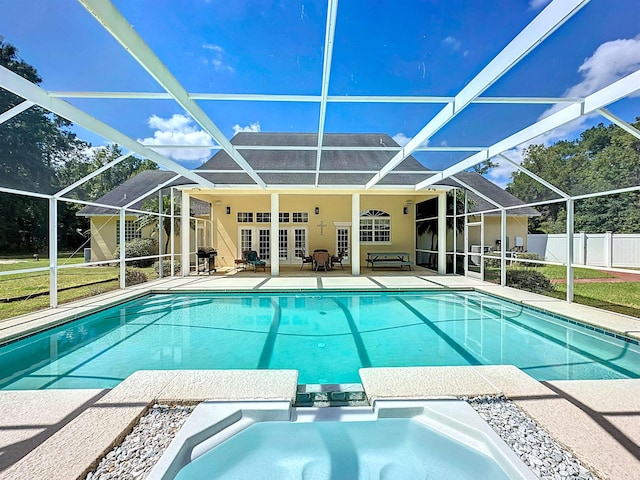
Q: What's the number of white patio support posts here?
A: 4